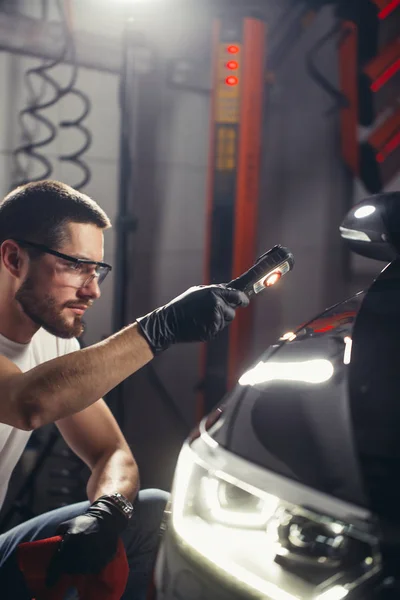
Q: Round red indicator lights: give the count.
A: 3